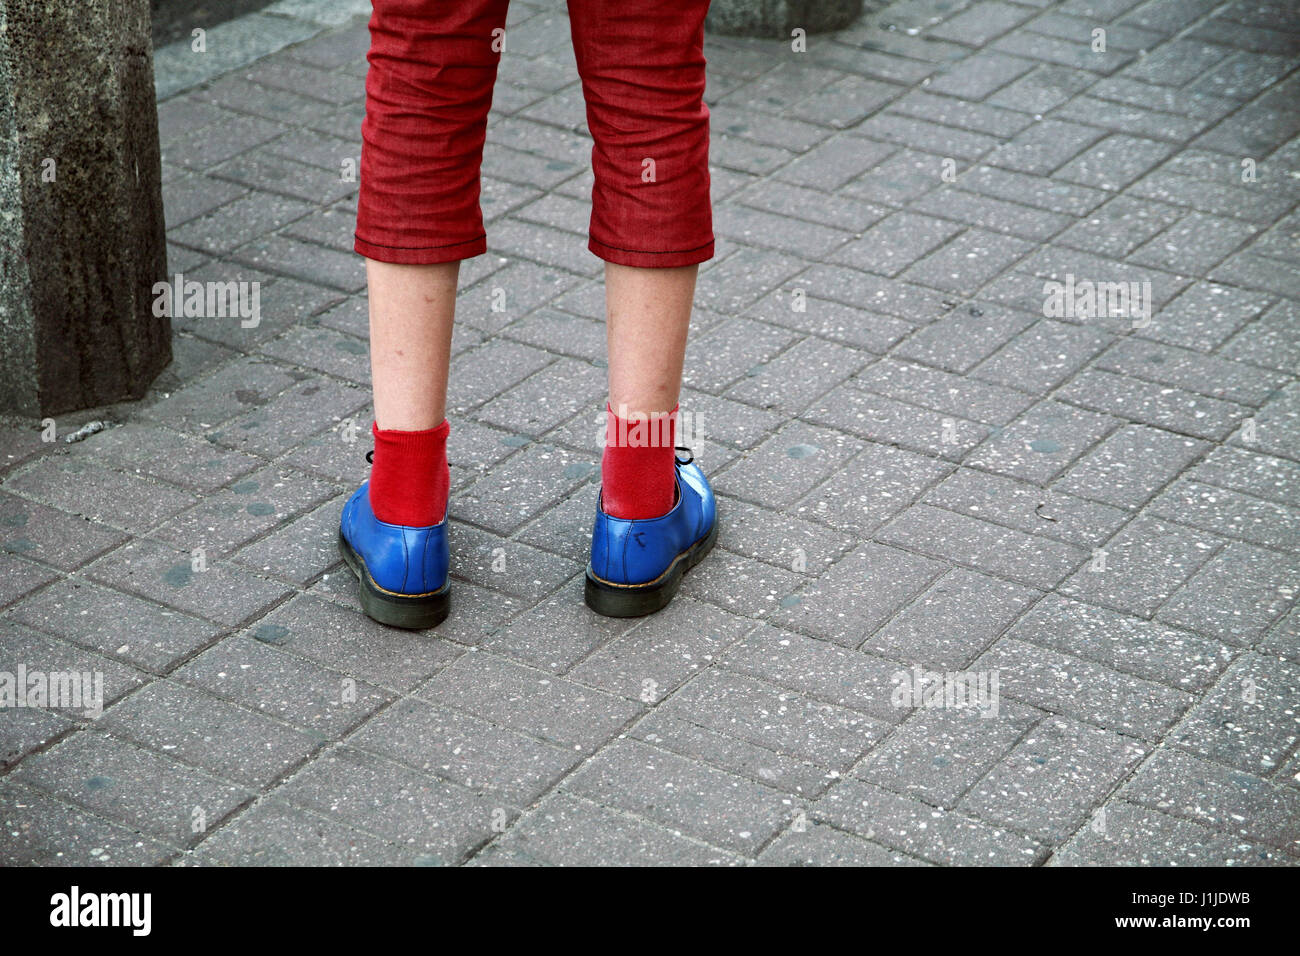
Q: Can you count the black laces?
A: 2